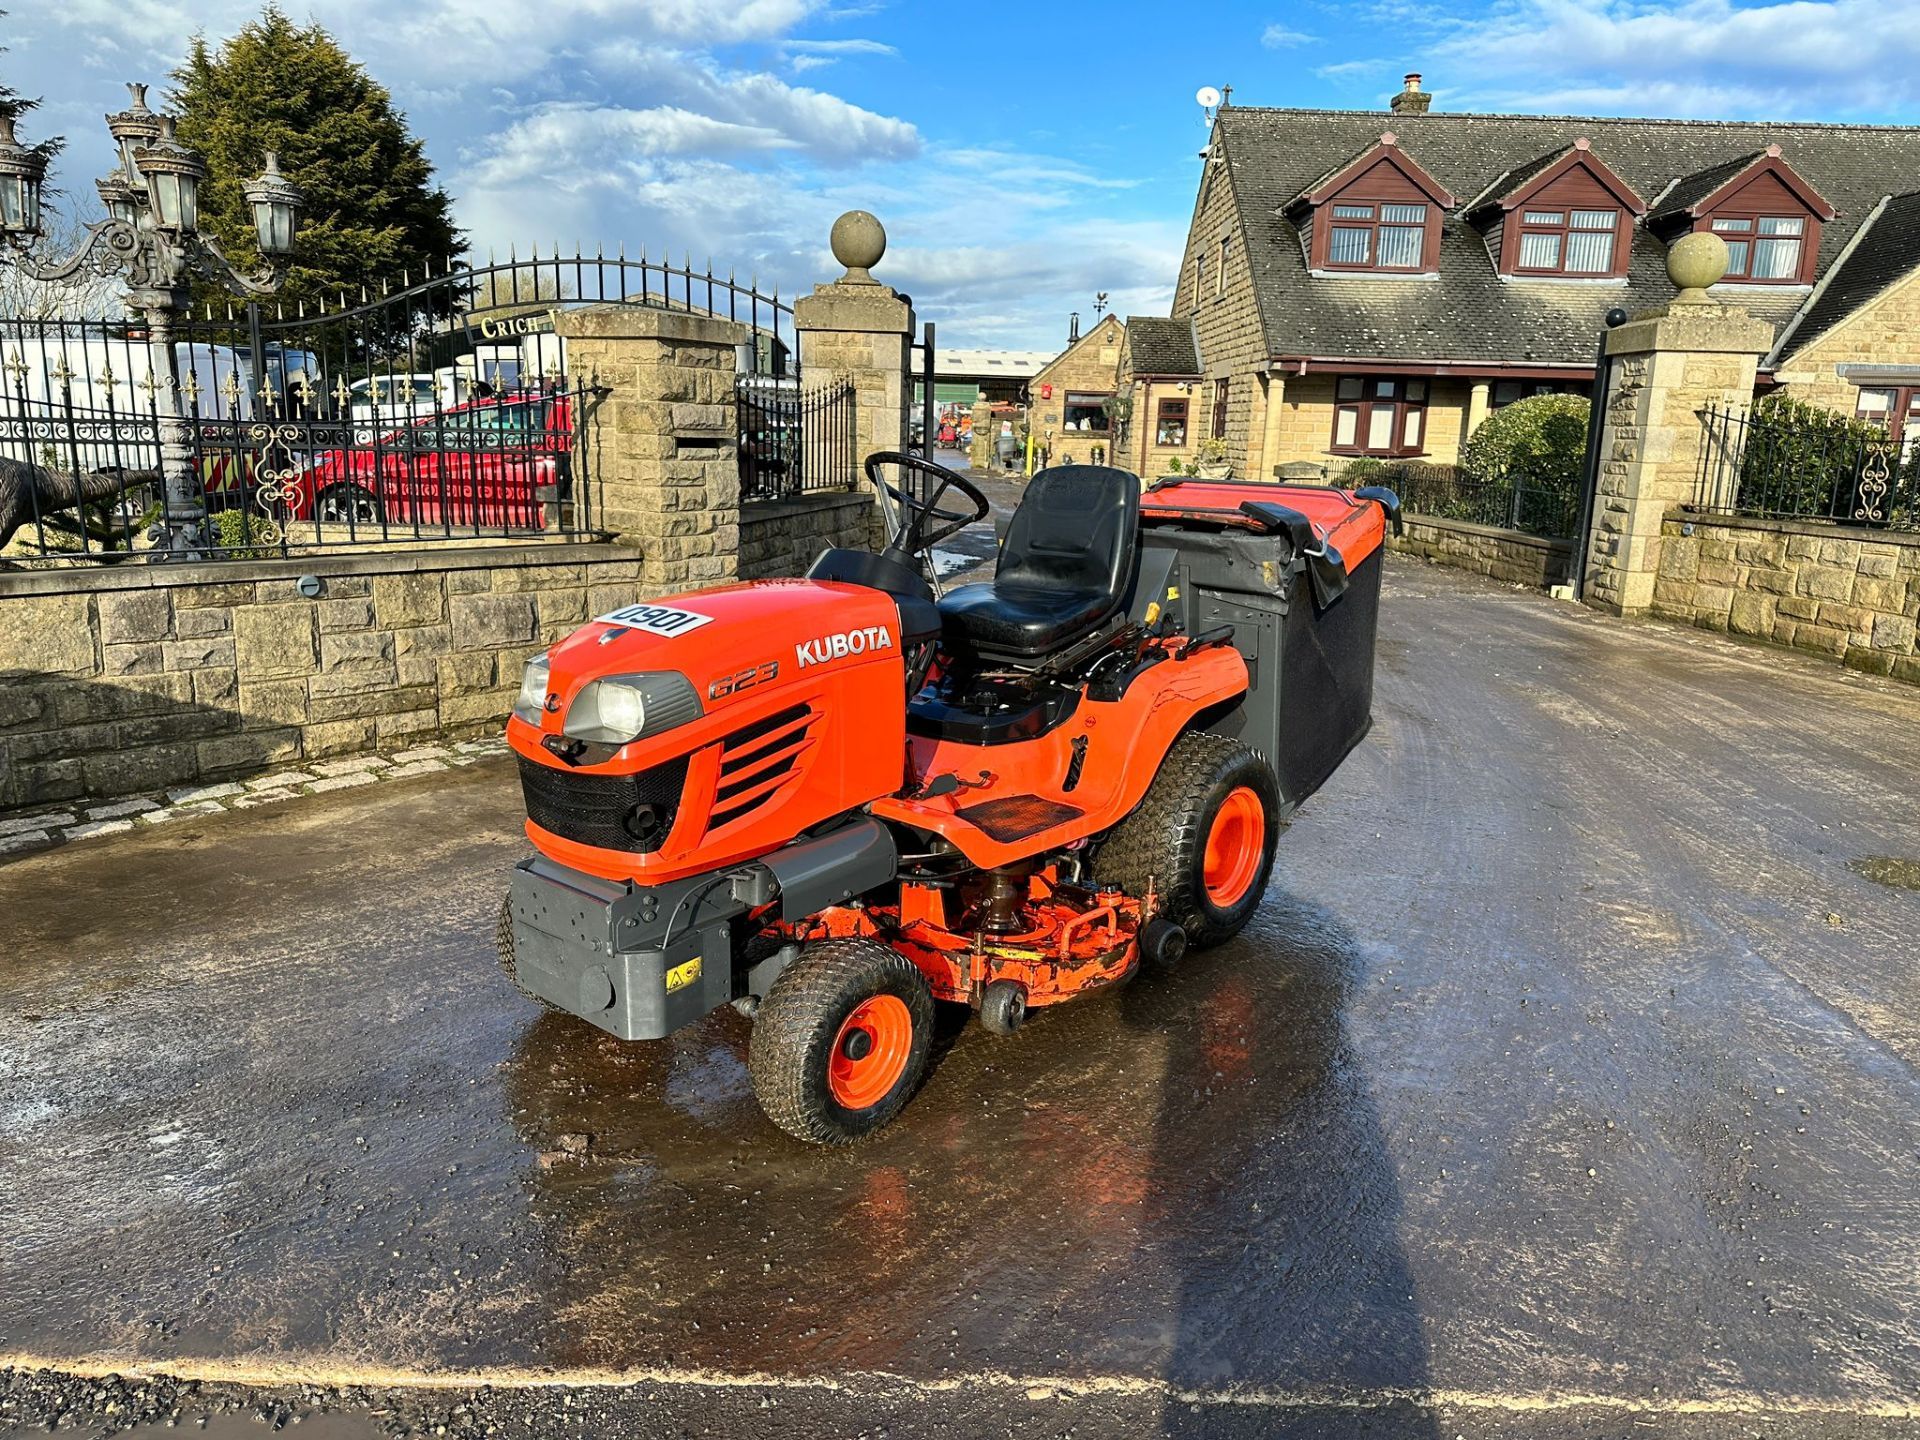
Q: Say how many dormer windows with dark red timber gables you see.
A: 3